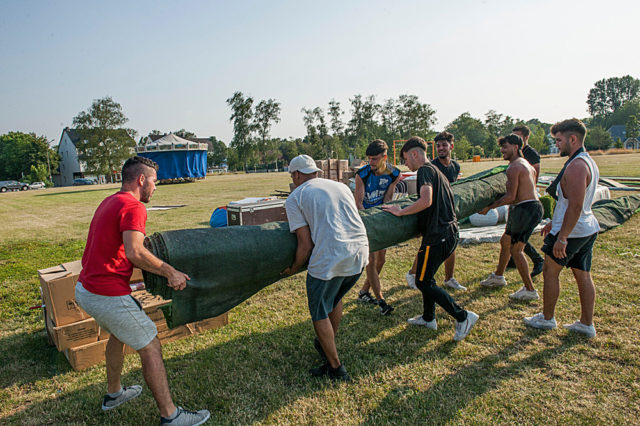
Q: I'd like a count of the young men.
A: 8